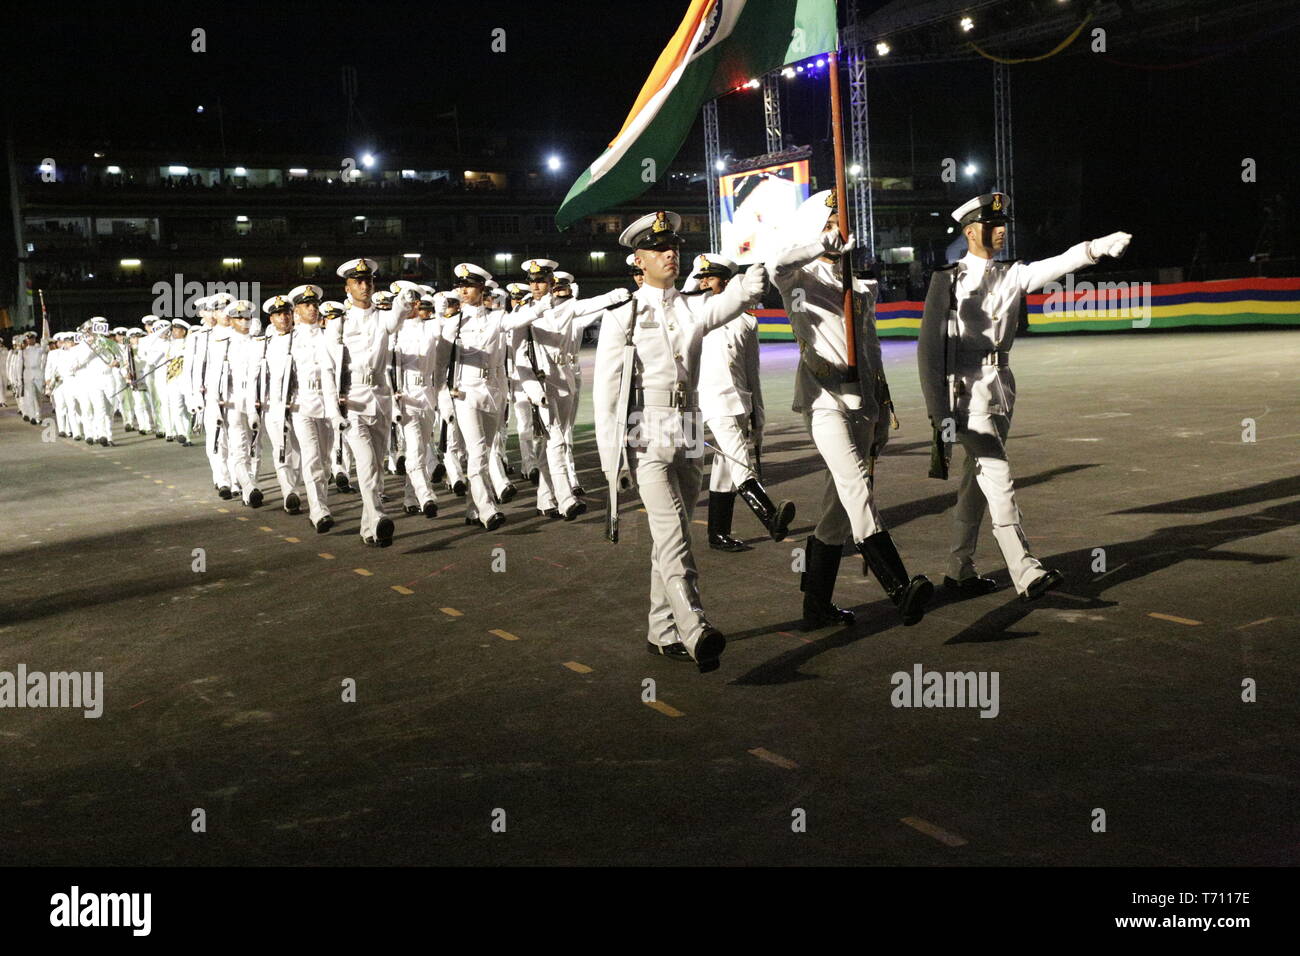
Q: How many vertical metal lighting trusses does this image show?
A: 4